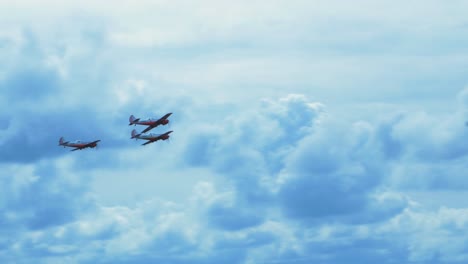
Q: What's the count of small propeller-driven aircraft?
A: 3